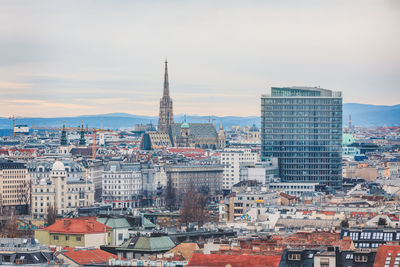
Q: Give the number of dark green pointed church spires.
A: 2